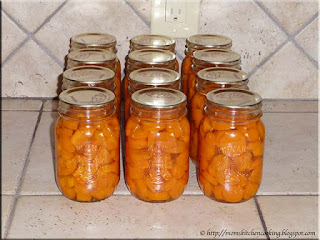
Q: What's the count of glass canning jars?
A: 12